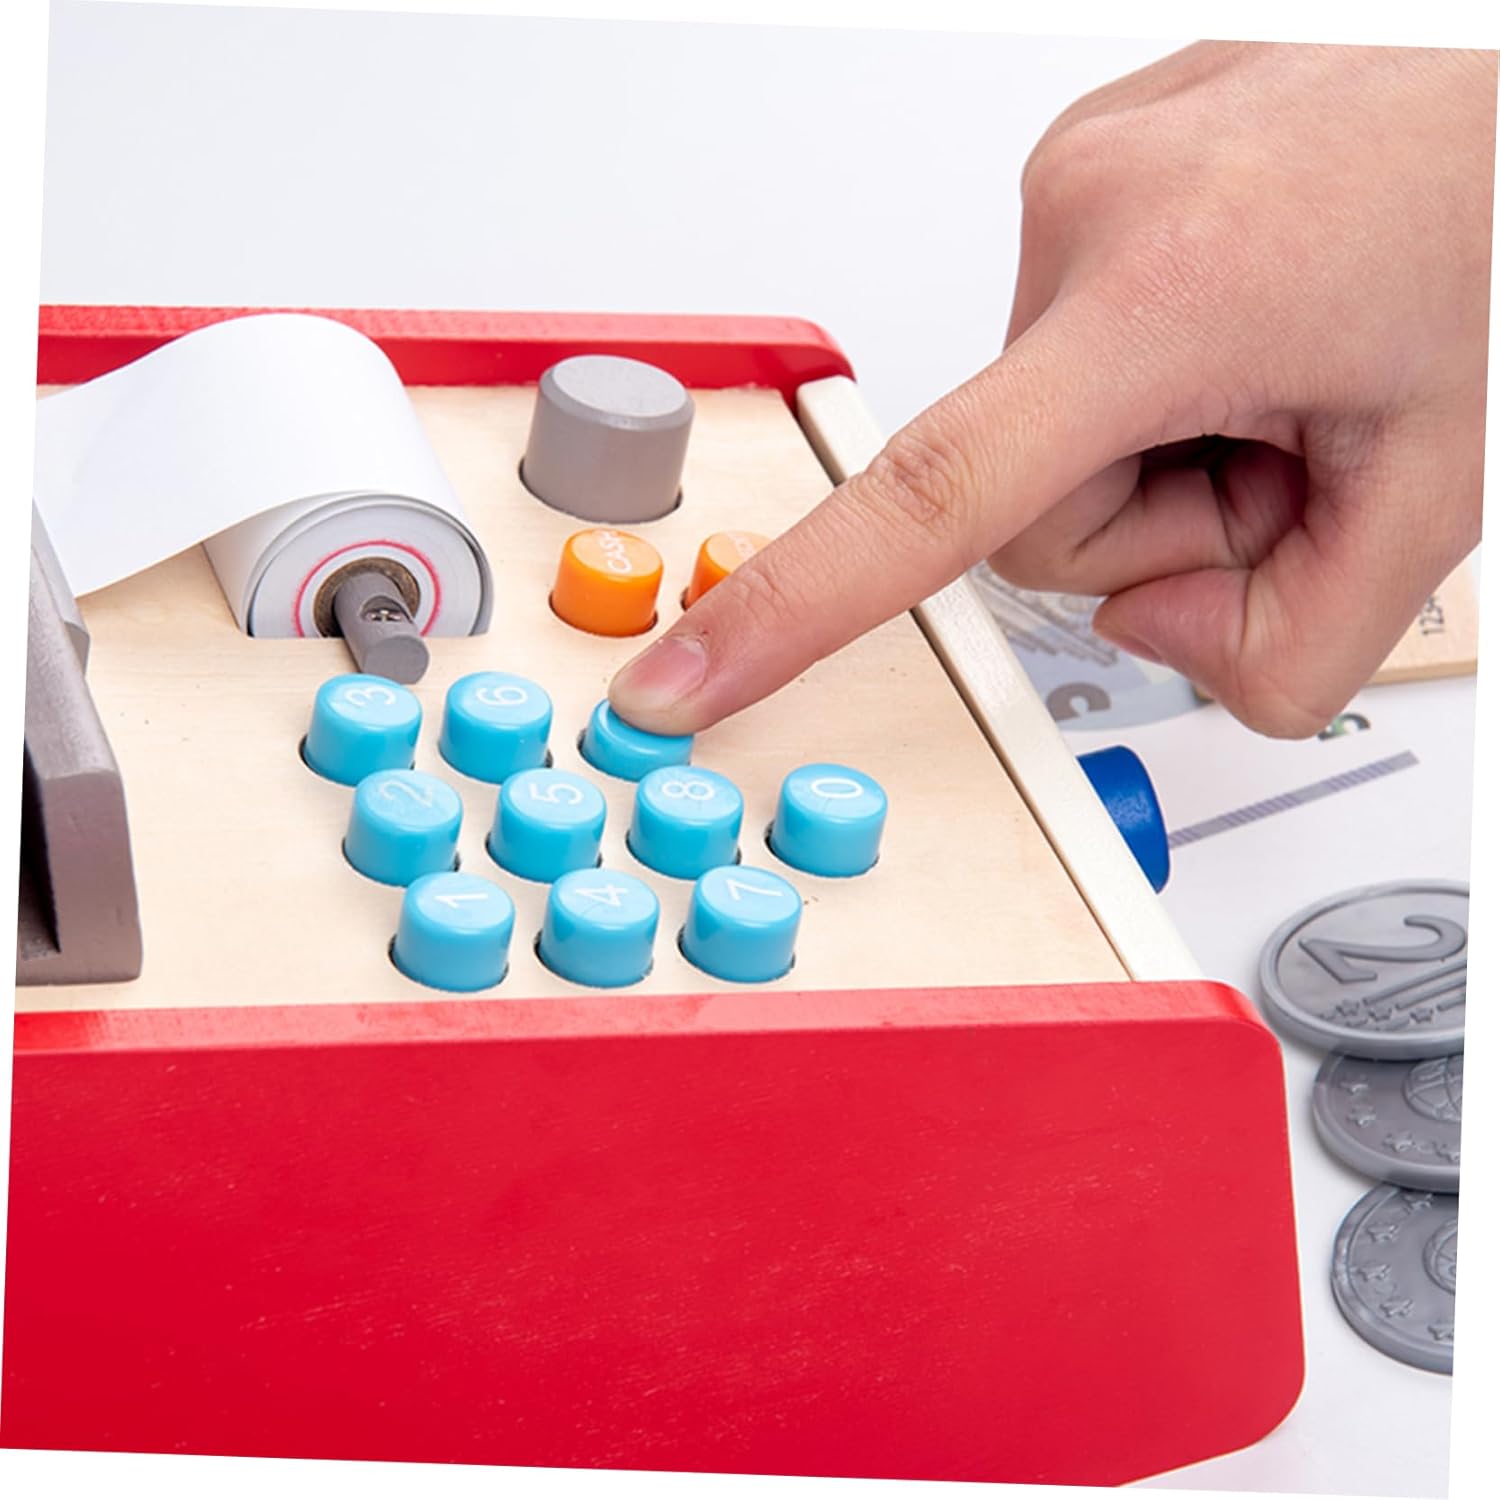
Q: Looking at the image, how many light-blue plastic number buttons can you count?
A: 10